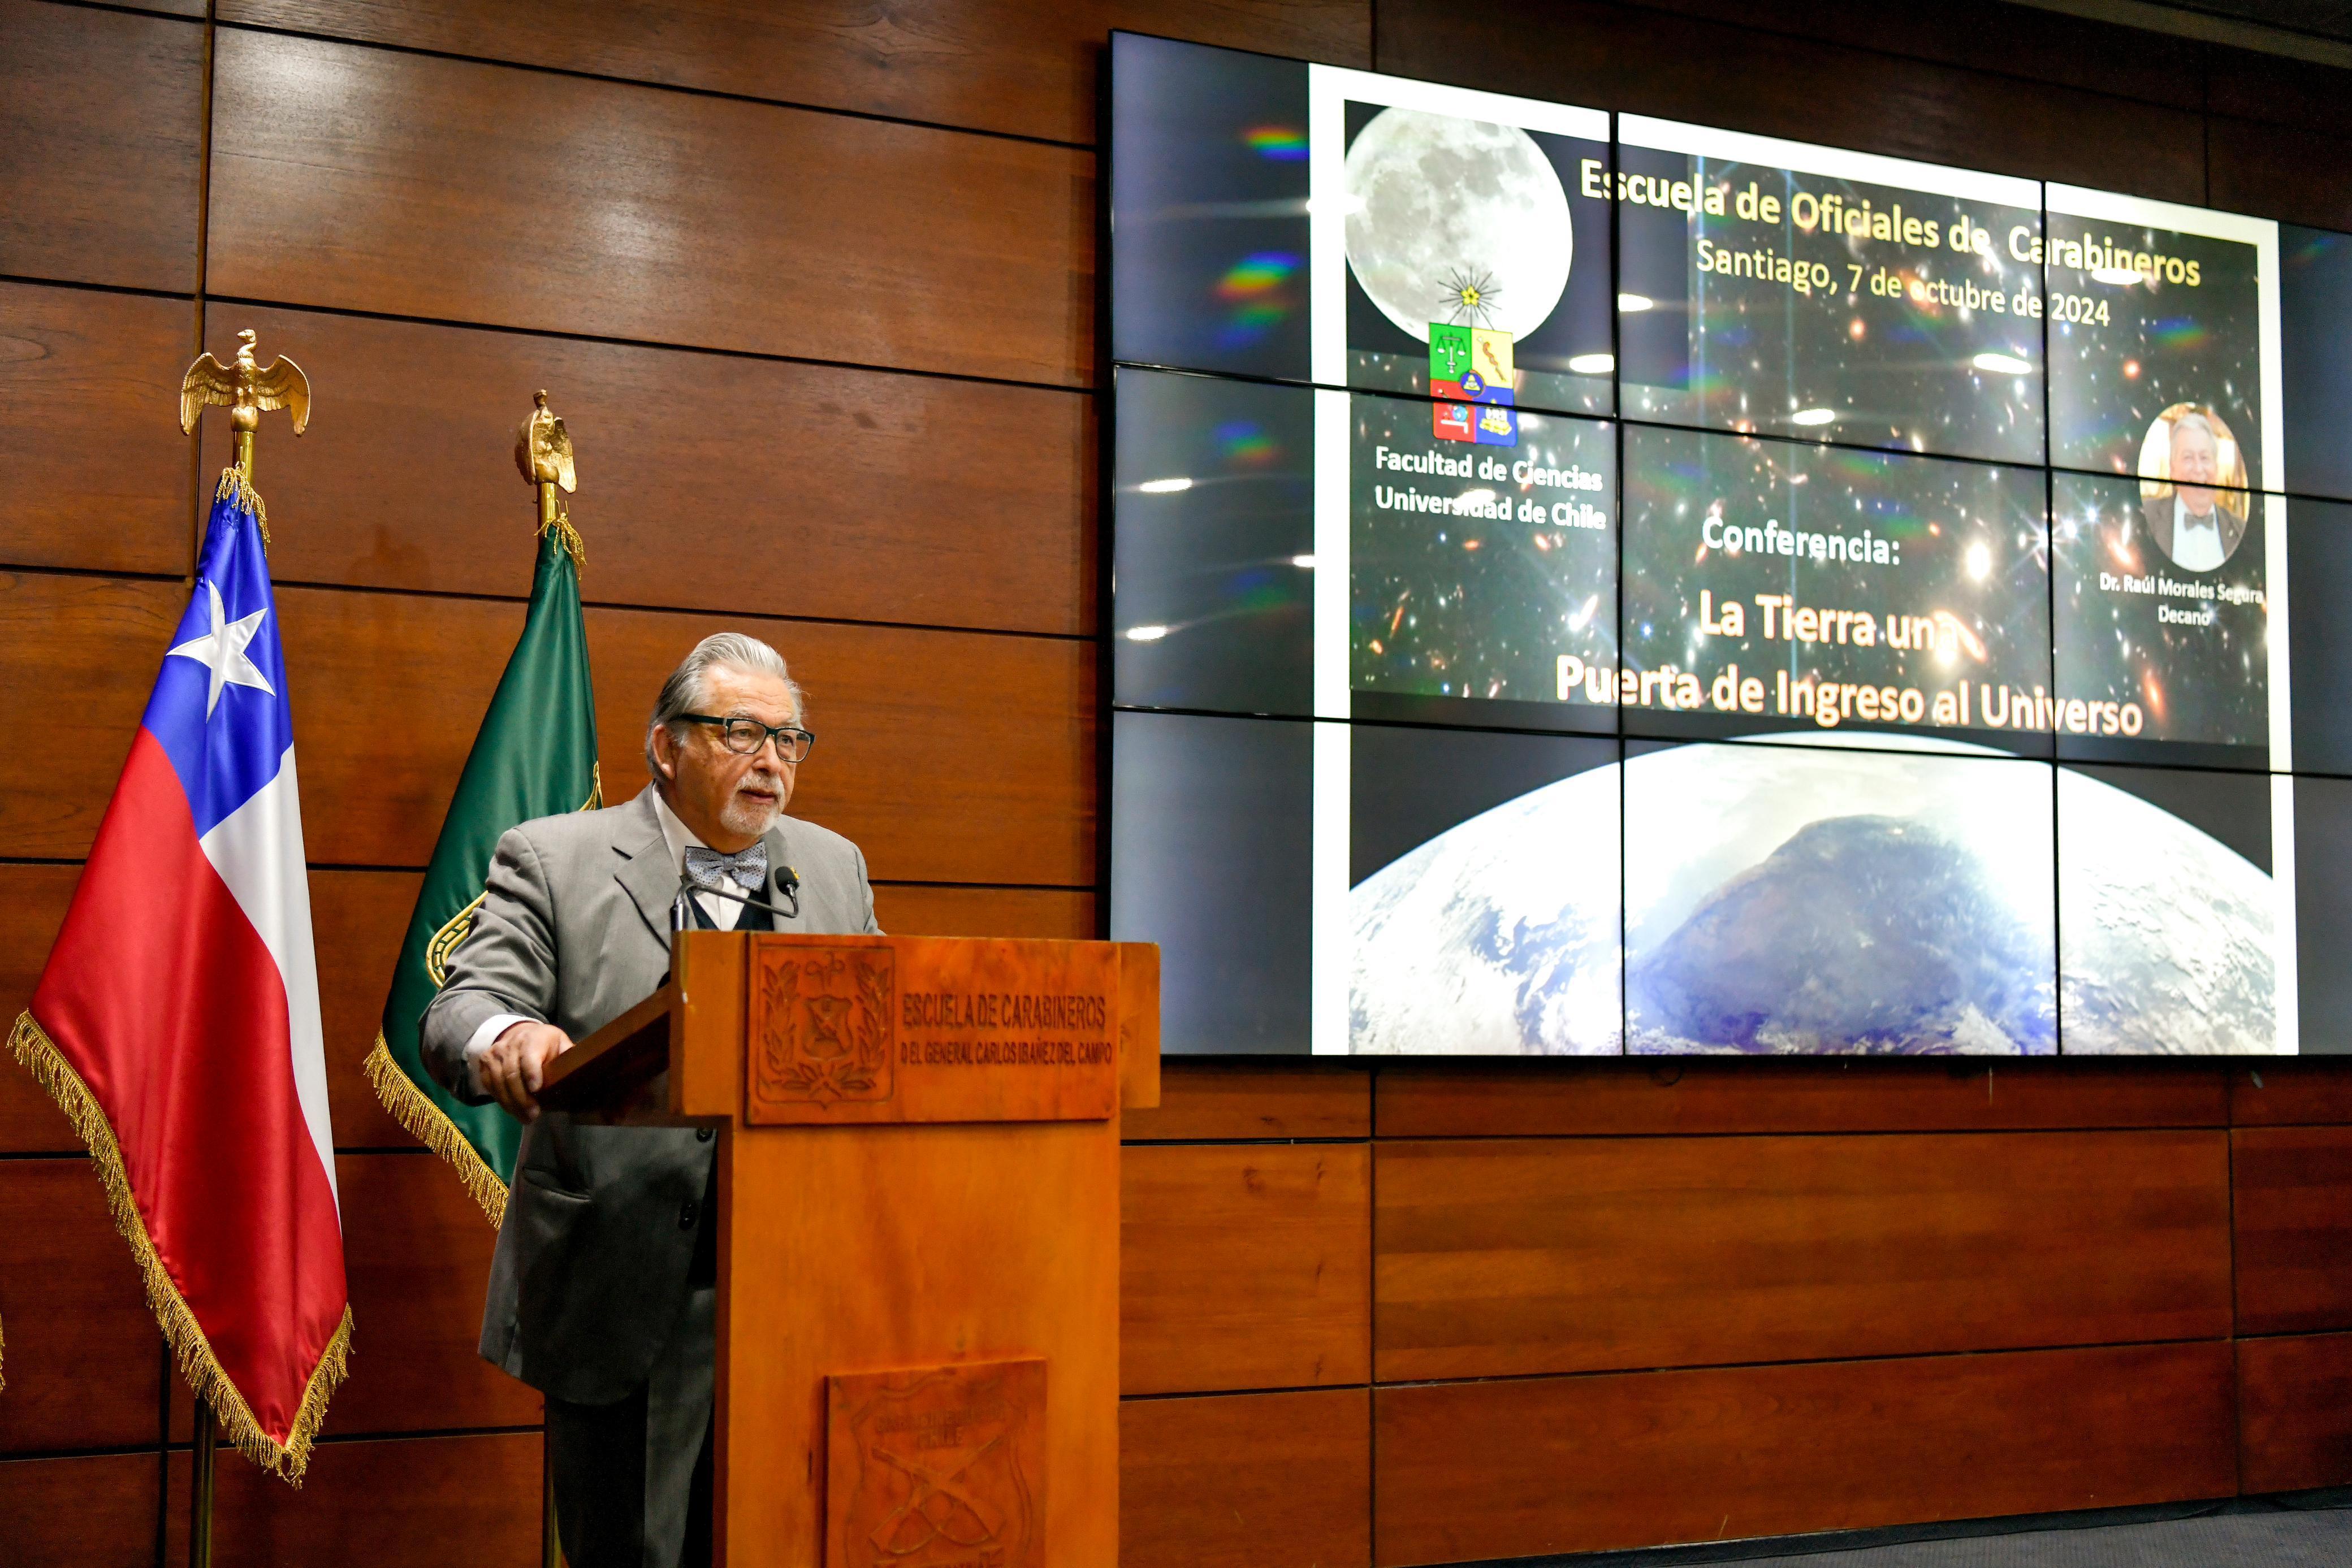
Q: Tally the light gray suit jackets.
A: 1